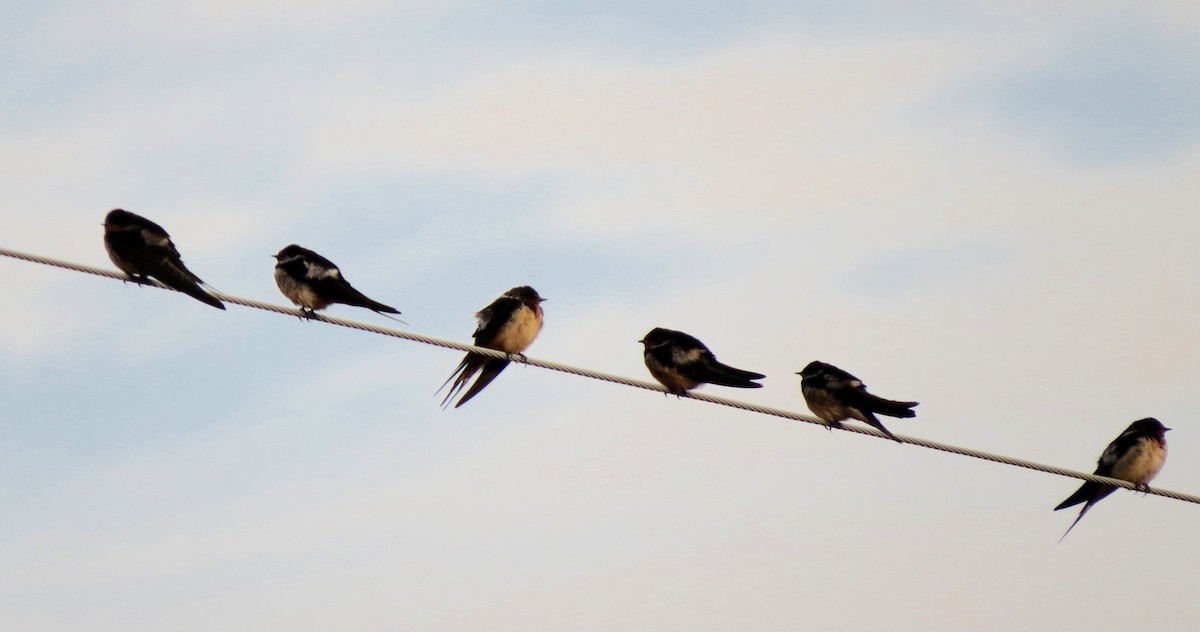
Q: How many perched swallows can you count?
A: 6